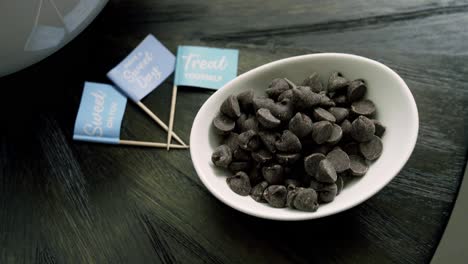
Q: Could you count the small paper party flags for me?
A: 3